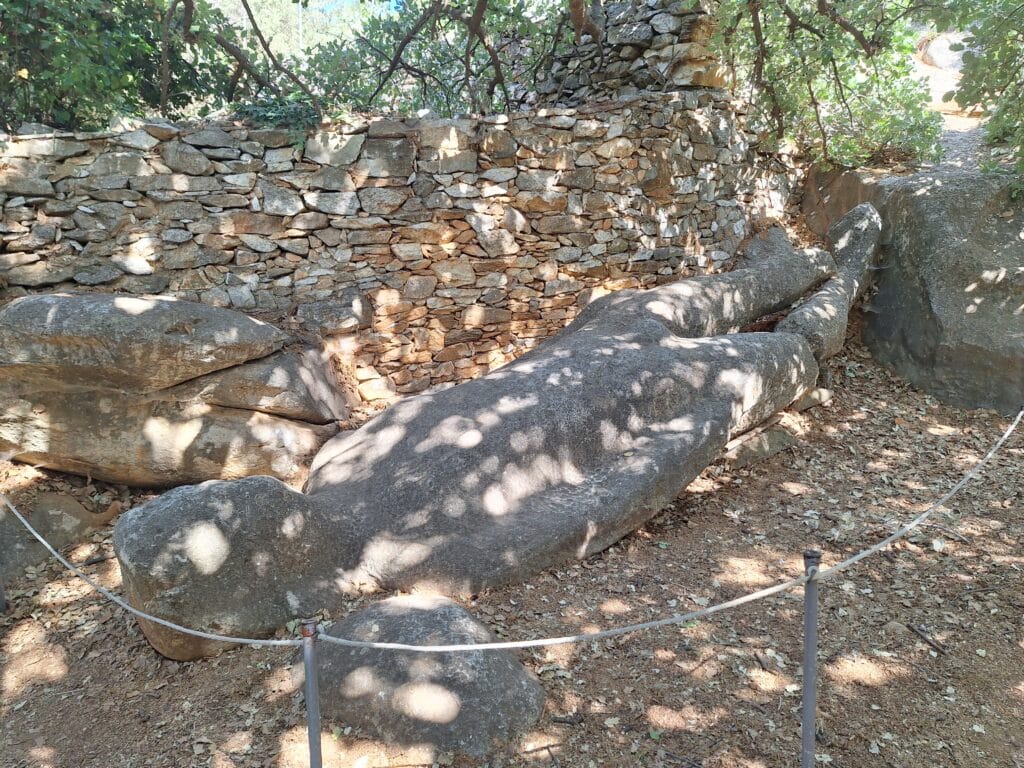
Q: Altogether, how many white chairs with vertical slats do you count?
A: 0